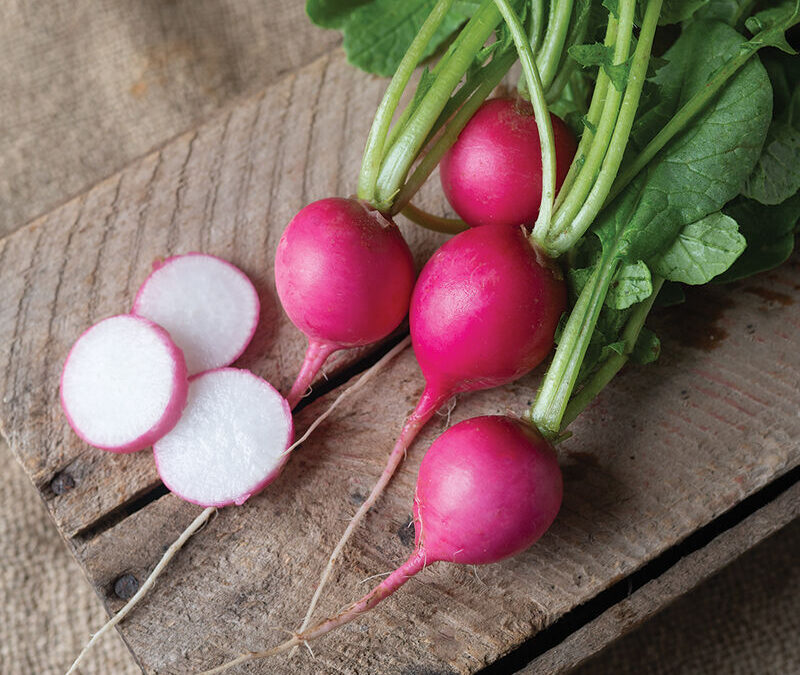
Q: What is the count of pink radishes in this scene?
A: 4